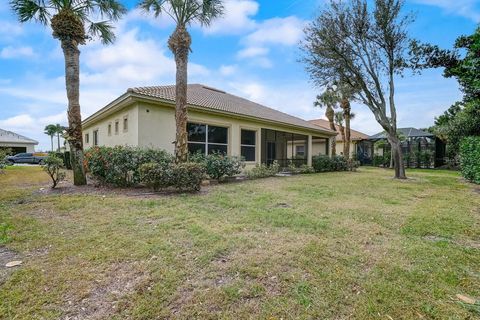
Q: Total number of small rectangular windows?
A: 3